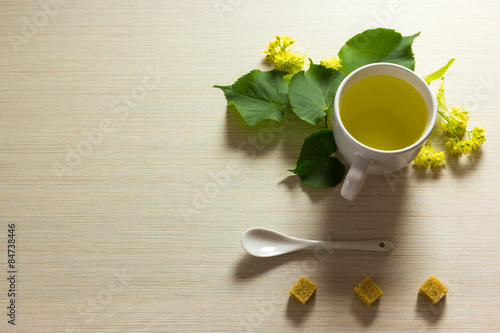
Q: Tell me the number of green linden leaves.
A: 4